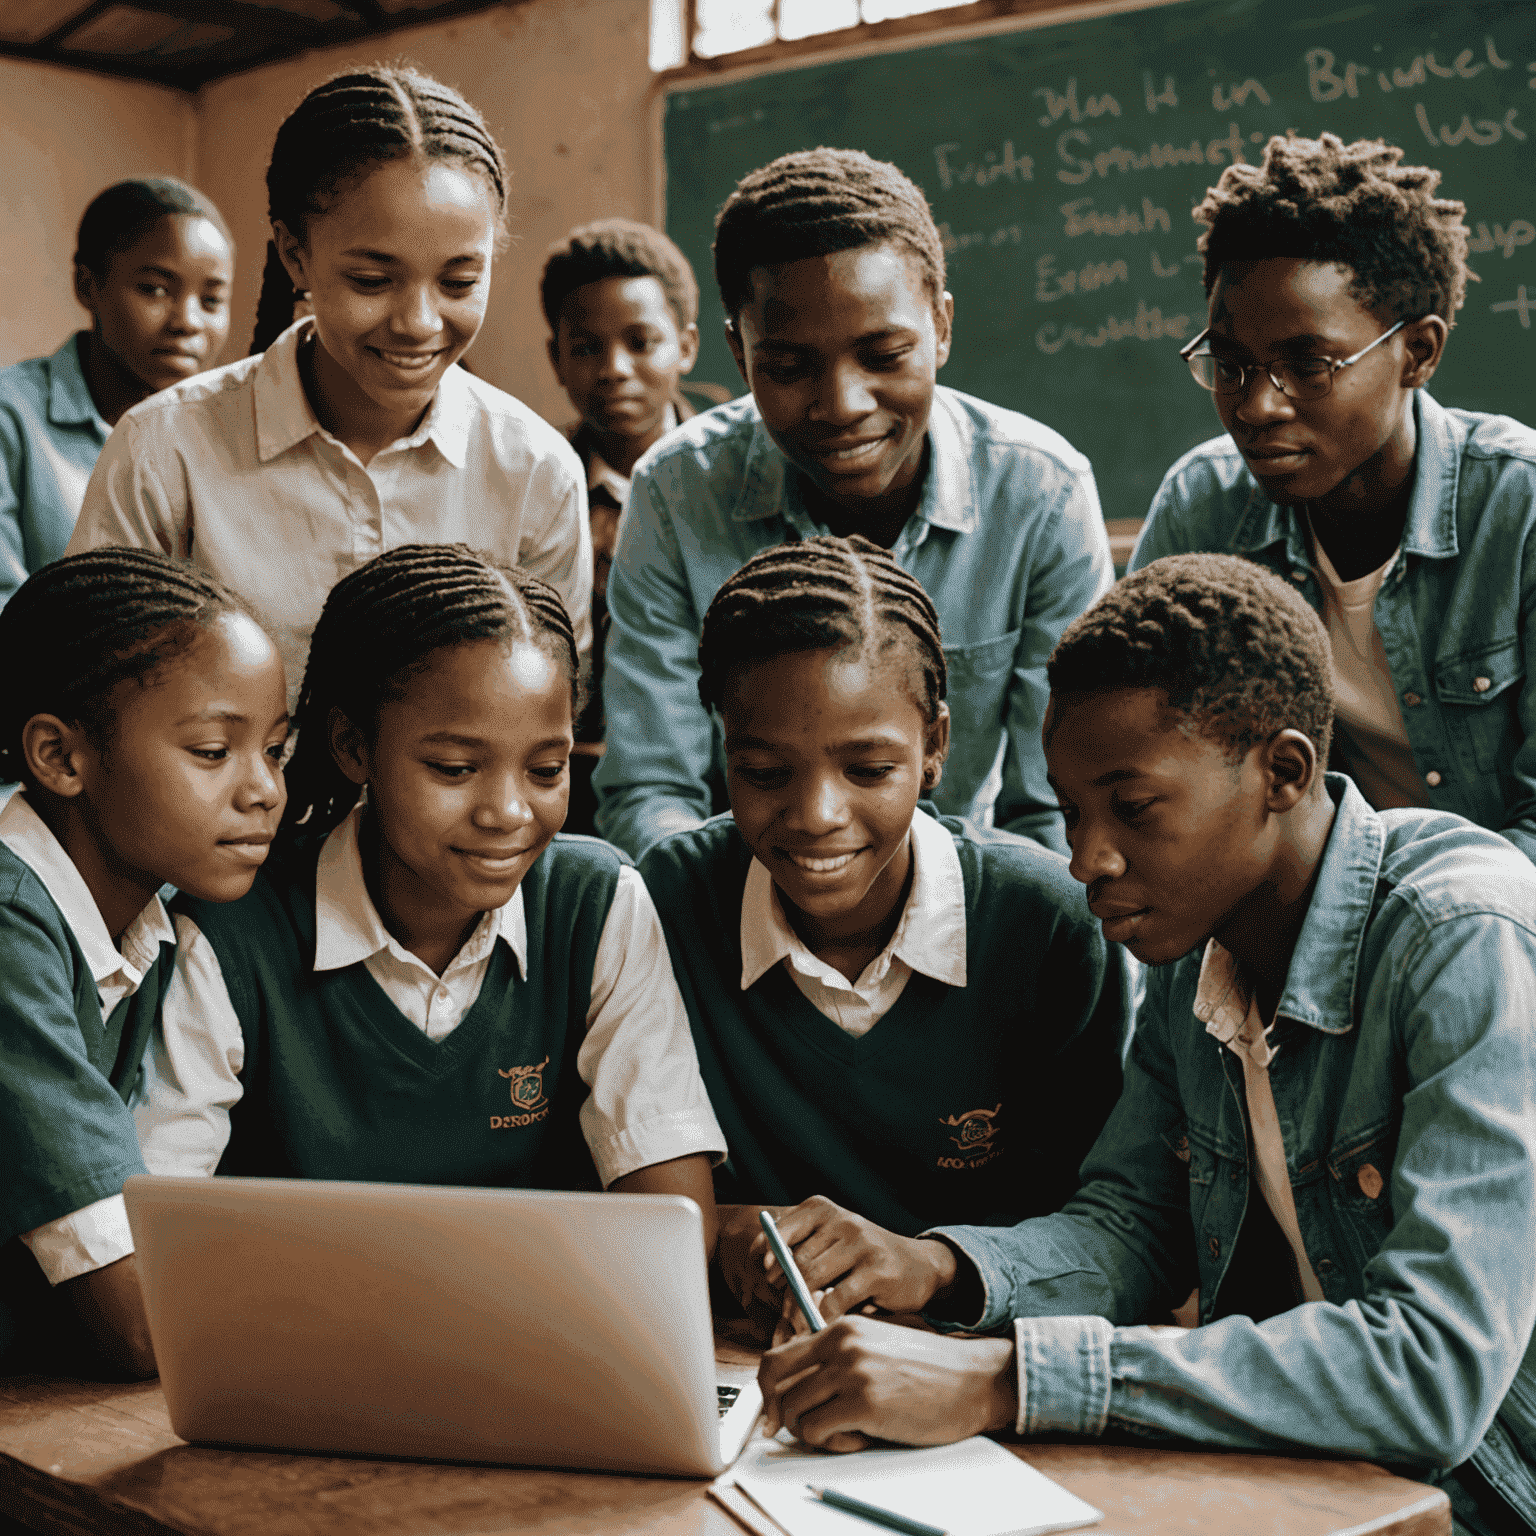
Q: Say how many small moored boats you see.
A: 0